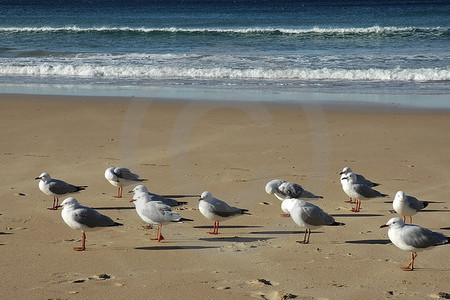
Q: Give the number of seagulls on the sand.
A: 12